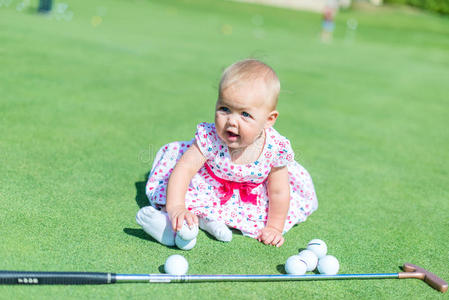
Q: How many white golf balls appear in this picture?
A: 7